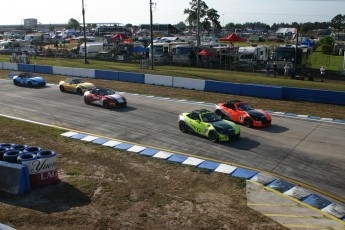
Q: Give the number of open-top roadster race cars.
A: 5